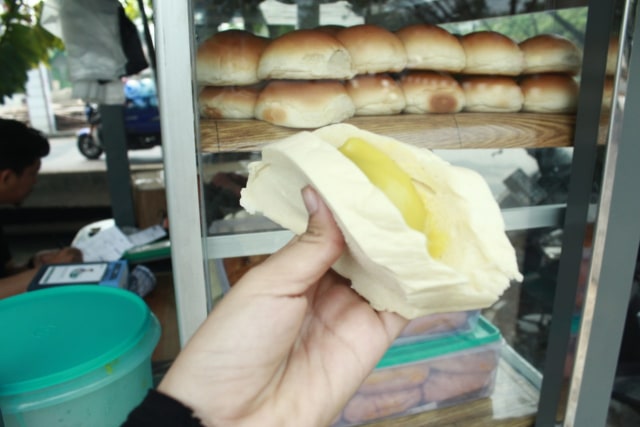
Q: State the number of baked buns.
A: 12